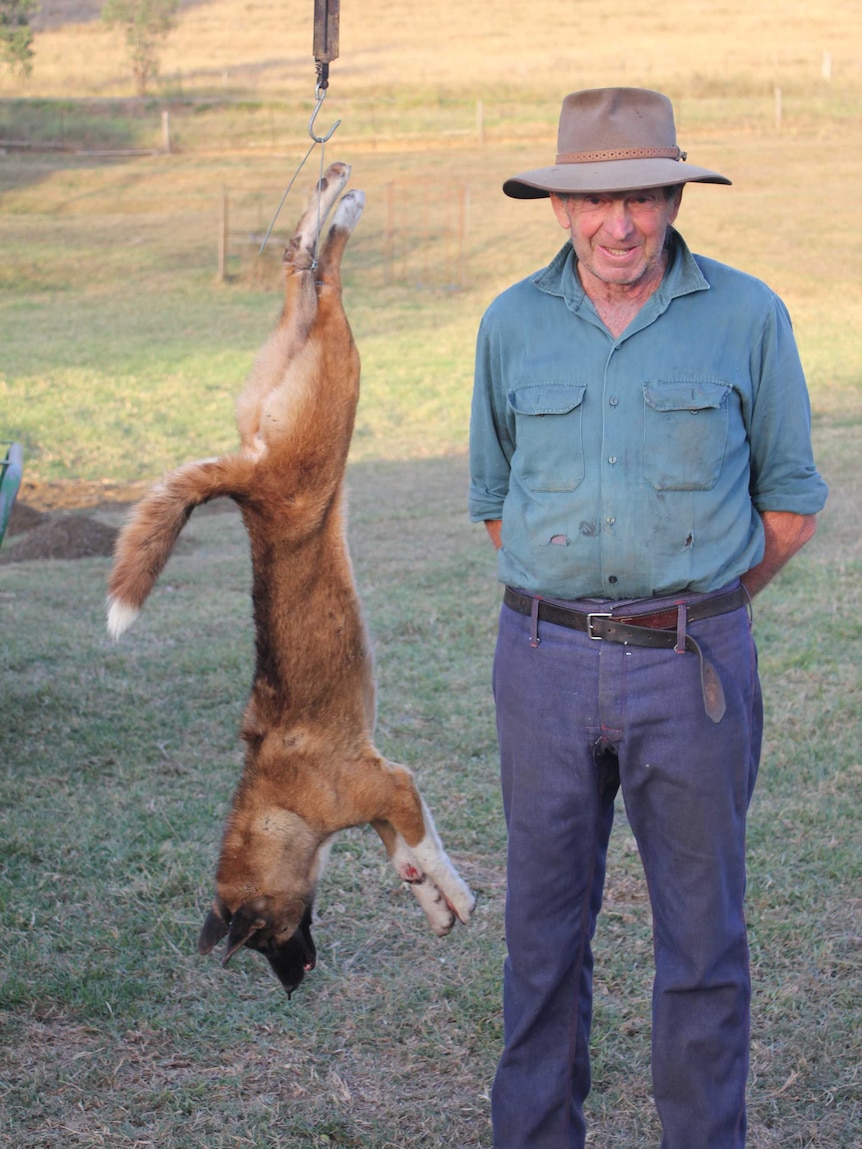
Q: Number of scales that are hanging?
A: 1